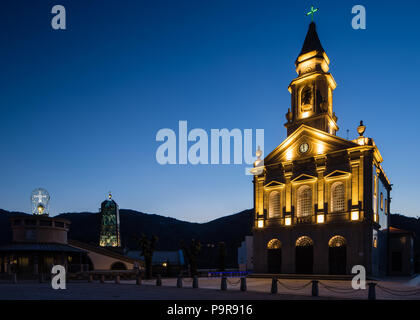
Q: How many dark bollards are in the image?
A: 12